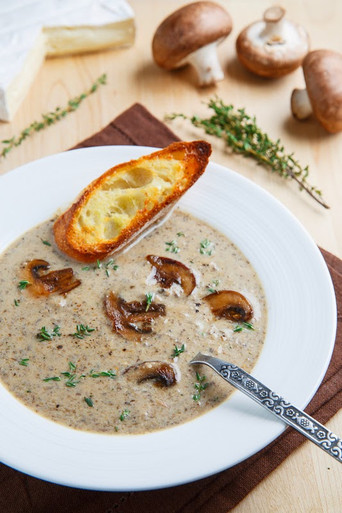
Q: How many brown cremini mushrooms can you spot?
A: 3